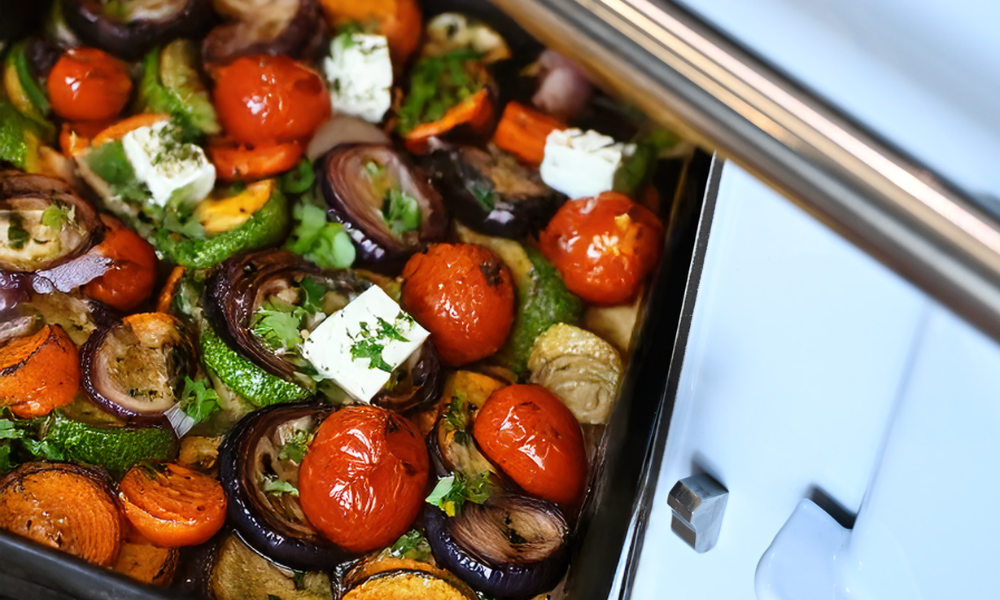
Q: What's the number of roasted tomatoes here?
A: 7